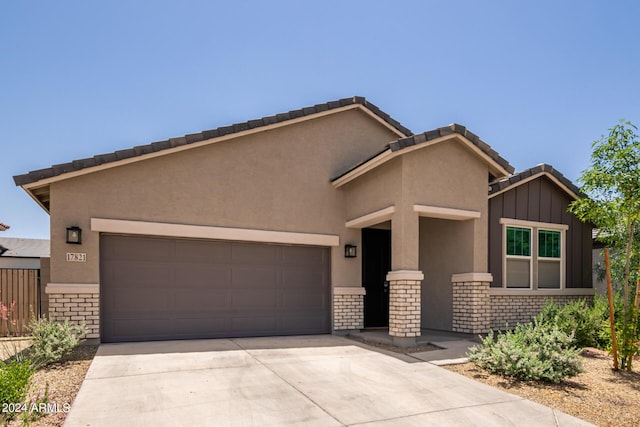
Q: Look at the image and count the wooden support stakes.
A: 2